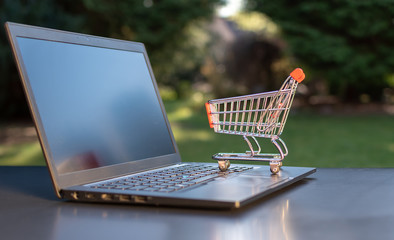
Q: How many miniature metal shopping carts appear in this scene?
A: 1